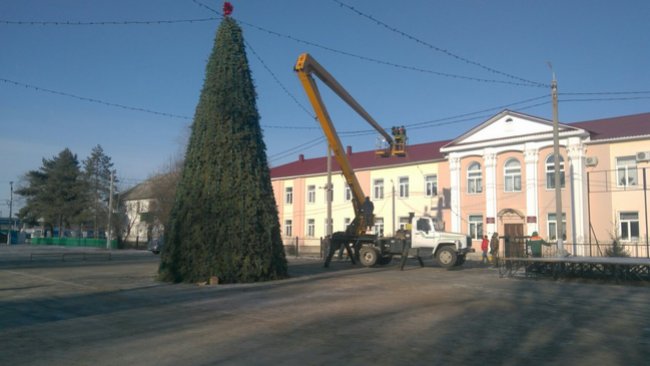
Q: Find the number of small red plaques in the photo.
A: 2